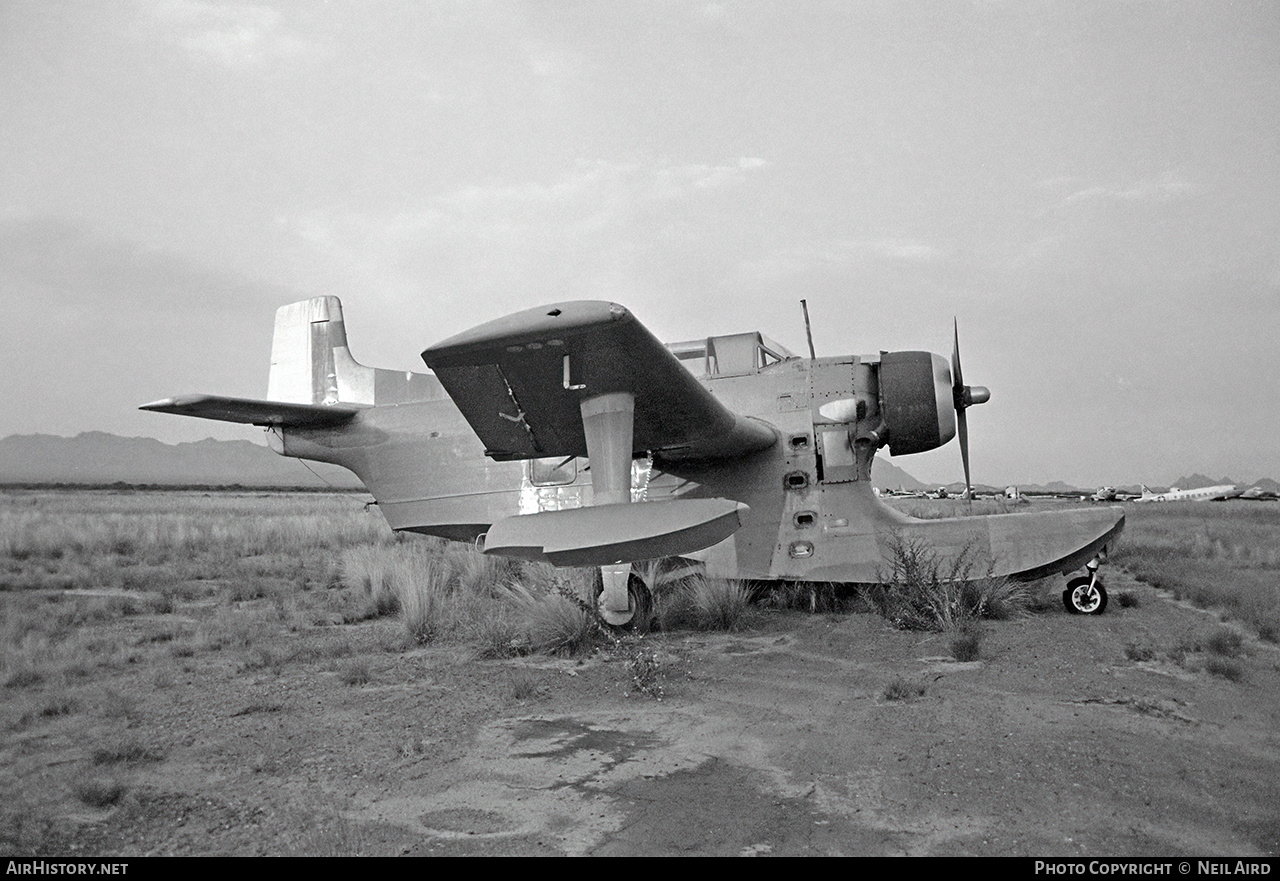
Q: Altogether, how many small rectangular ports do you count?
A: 4